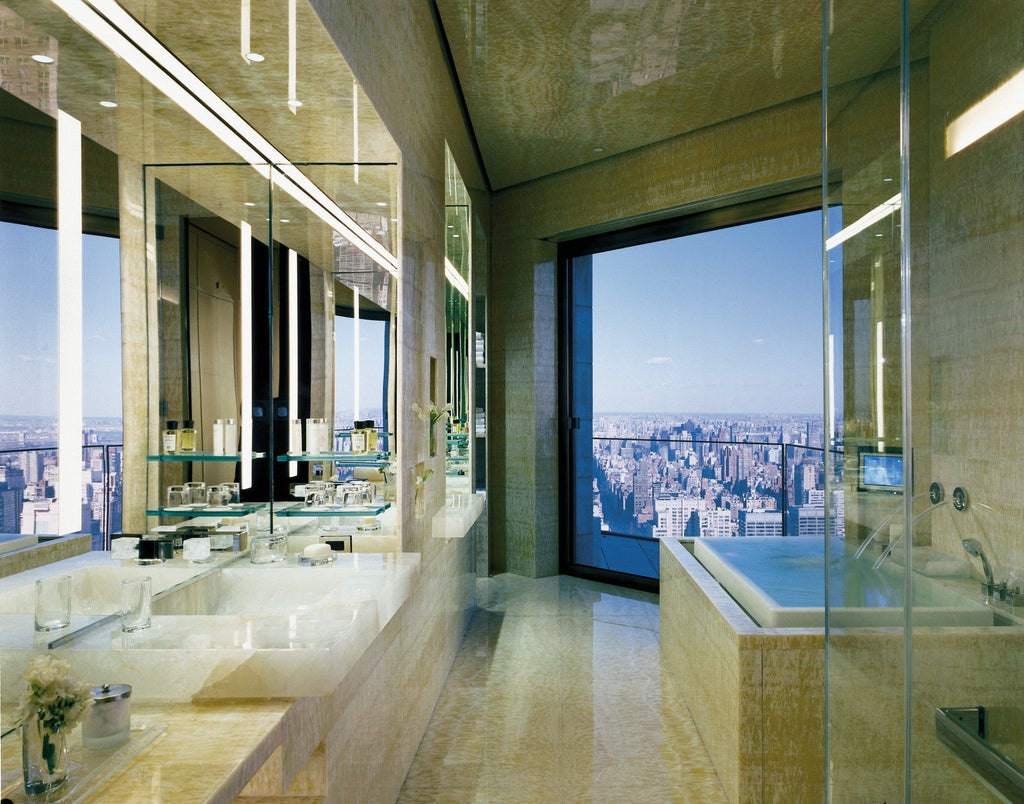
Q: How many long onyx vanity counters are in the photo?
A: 1